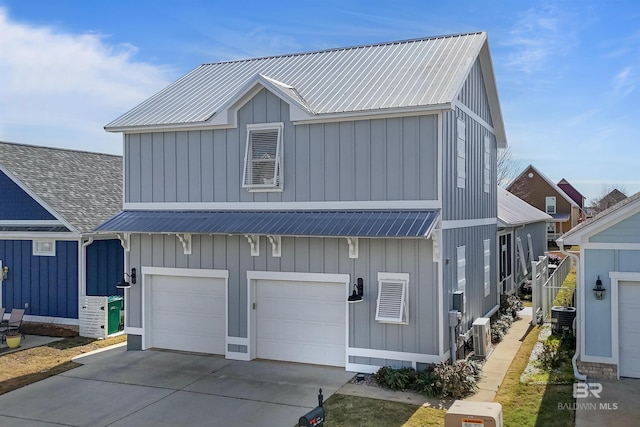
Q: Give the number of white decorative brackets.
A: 6